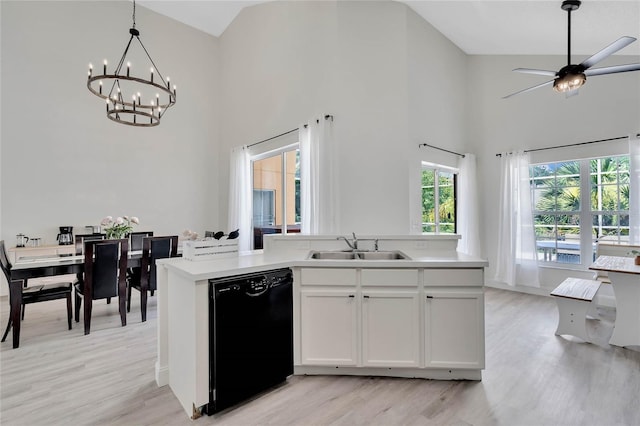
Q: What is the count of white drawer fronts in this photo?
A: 3